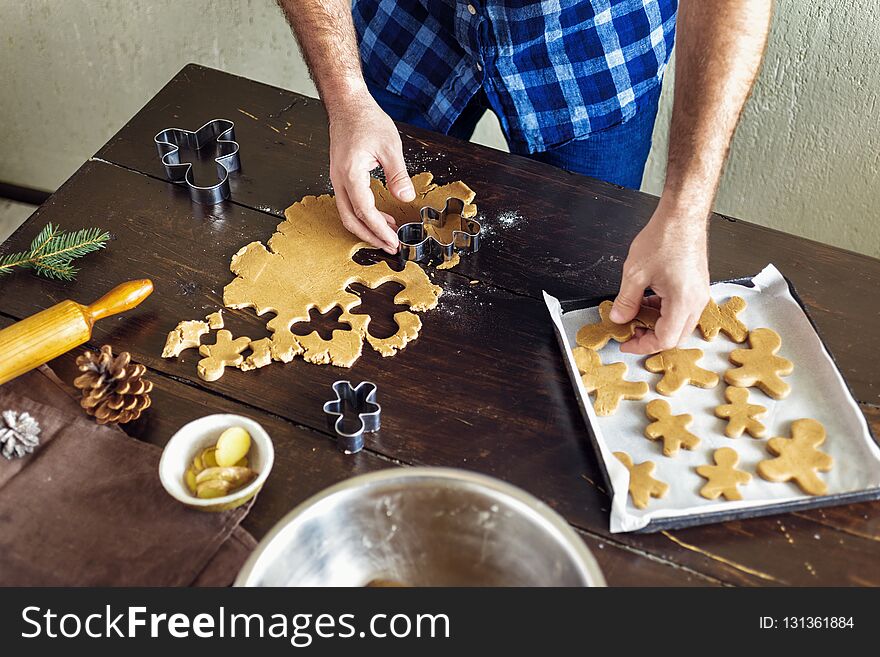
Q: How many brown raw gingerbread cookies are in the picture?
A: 11